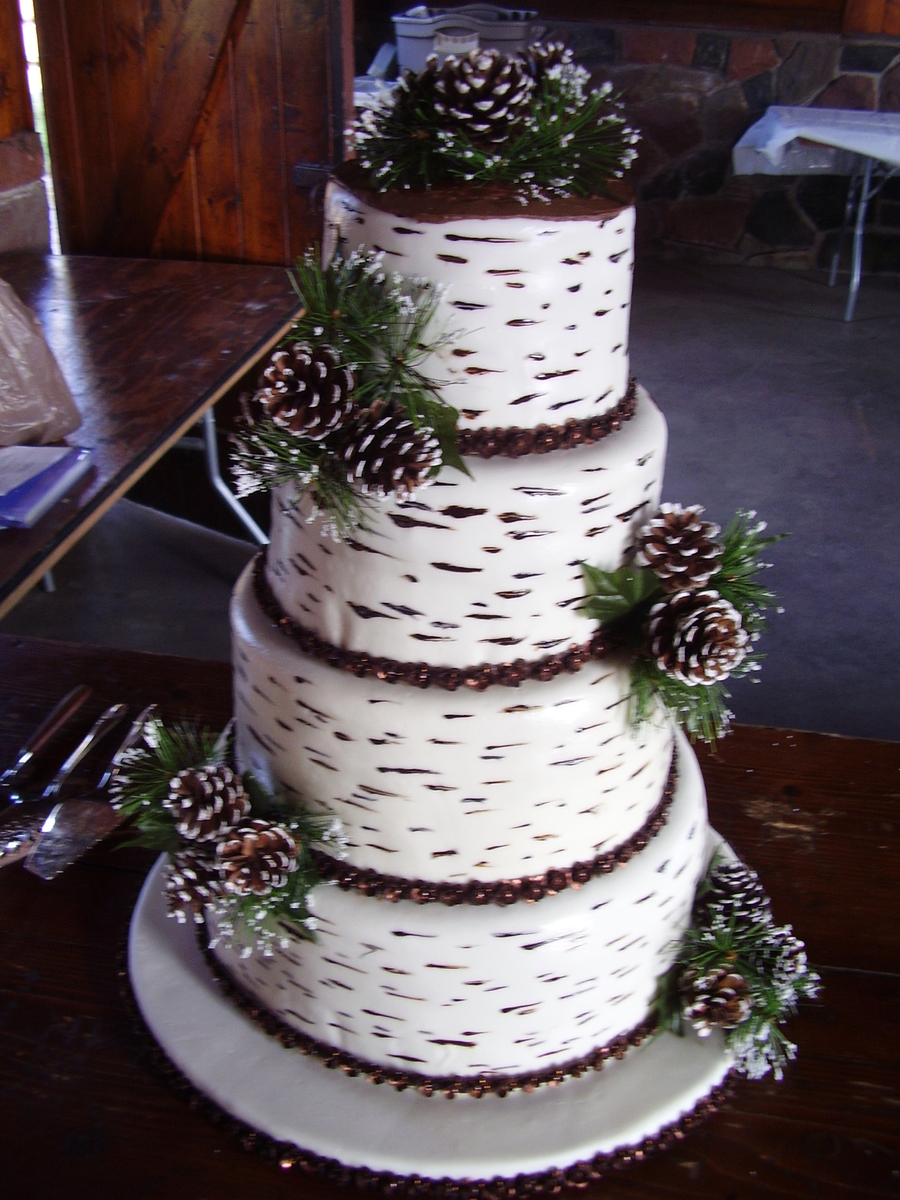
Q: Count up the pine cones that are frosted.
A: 12